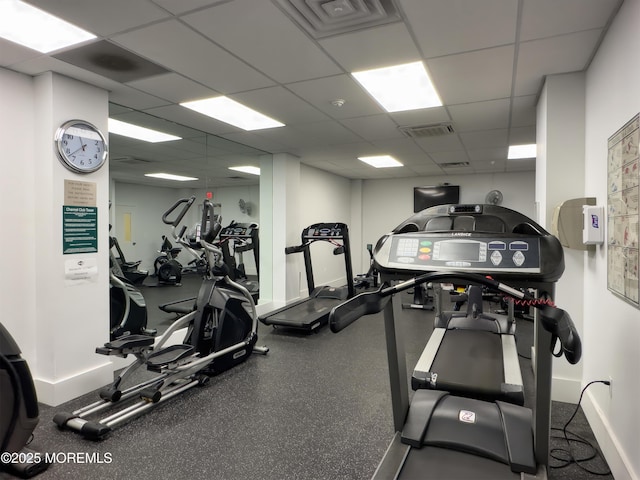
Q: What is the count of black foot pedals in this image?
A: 2